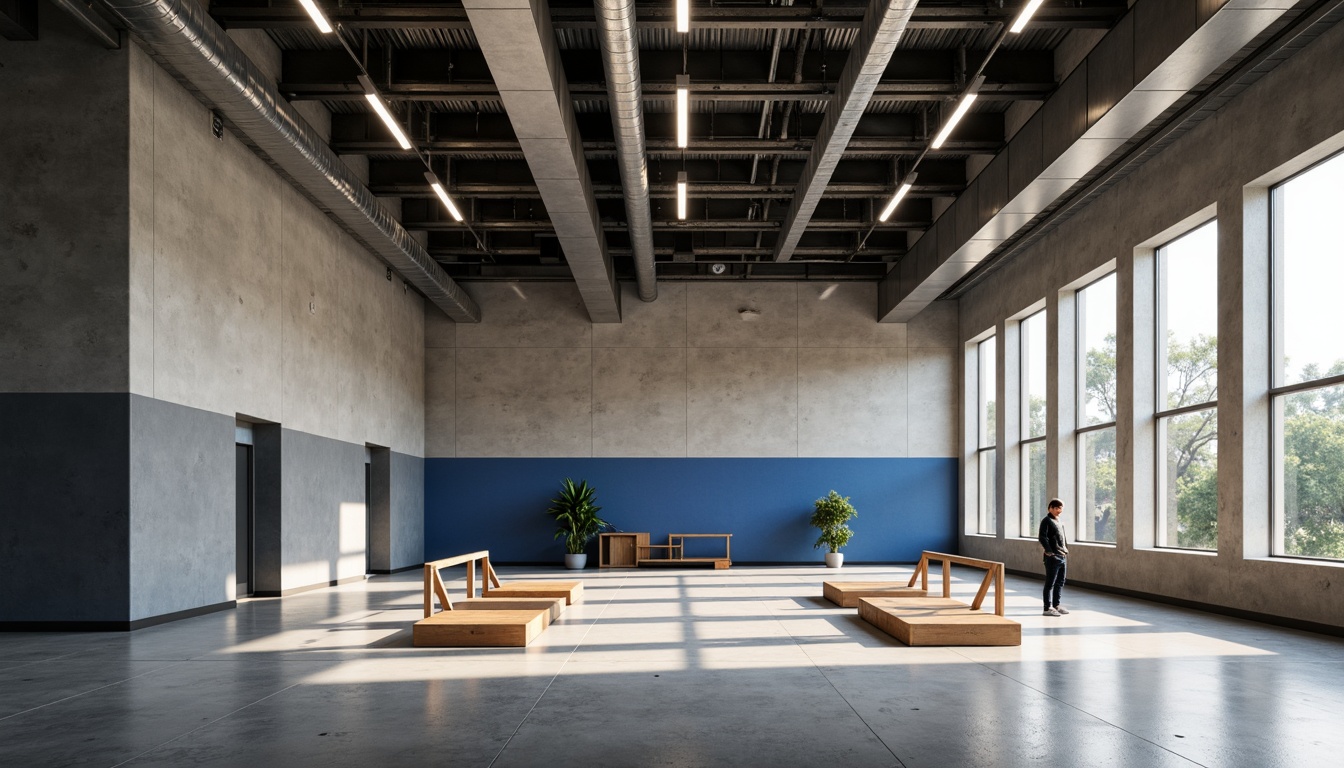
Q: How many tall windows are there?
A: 5